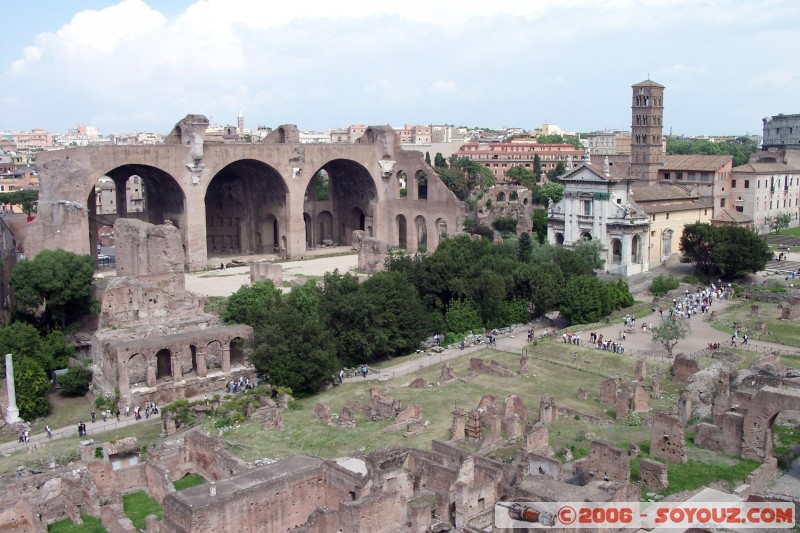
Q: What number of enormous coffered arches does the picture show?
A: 3